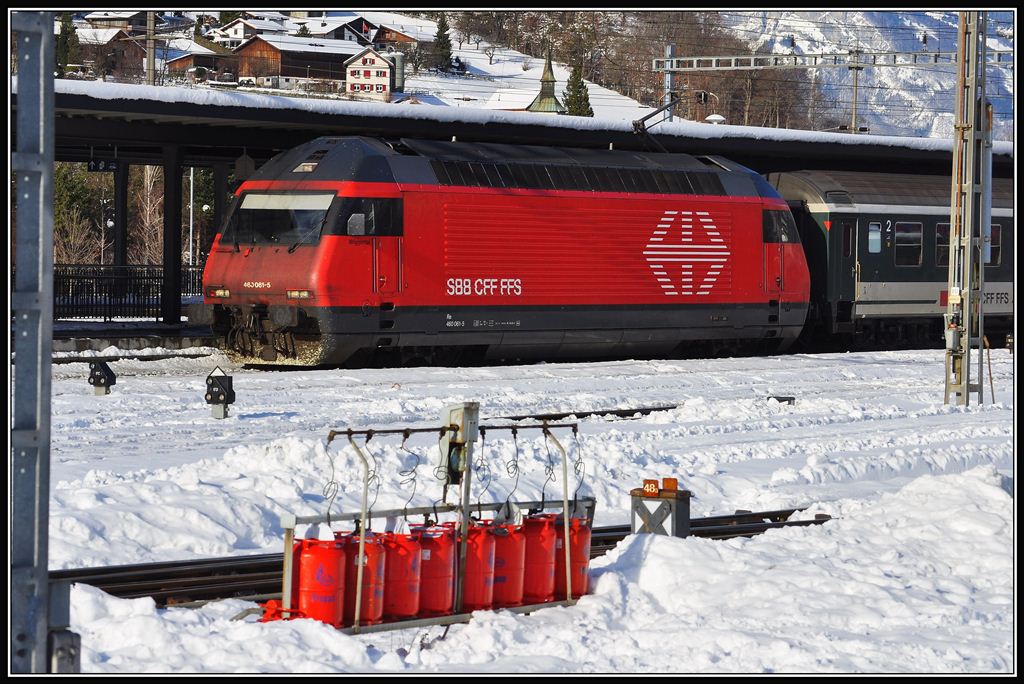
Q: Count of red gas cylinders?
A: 8